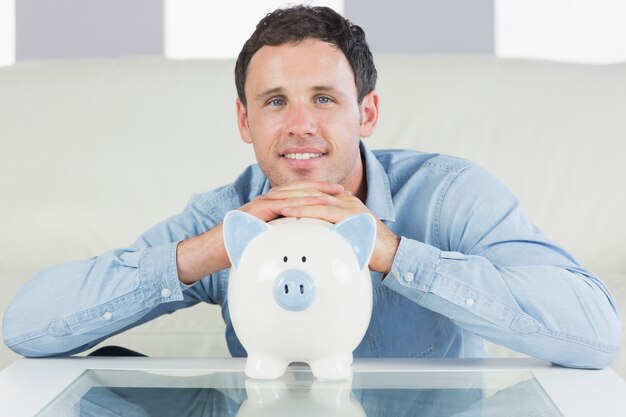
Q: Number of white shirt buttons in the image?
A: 4